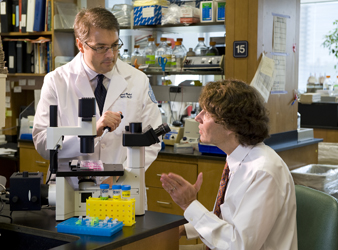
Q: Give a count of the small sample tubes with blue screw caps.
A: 3